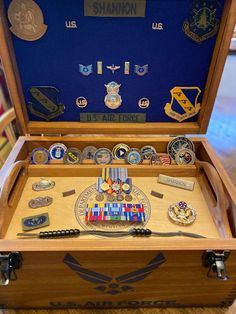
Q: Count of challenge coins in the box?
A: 11